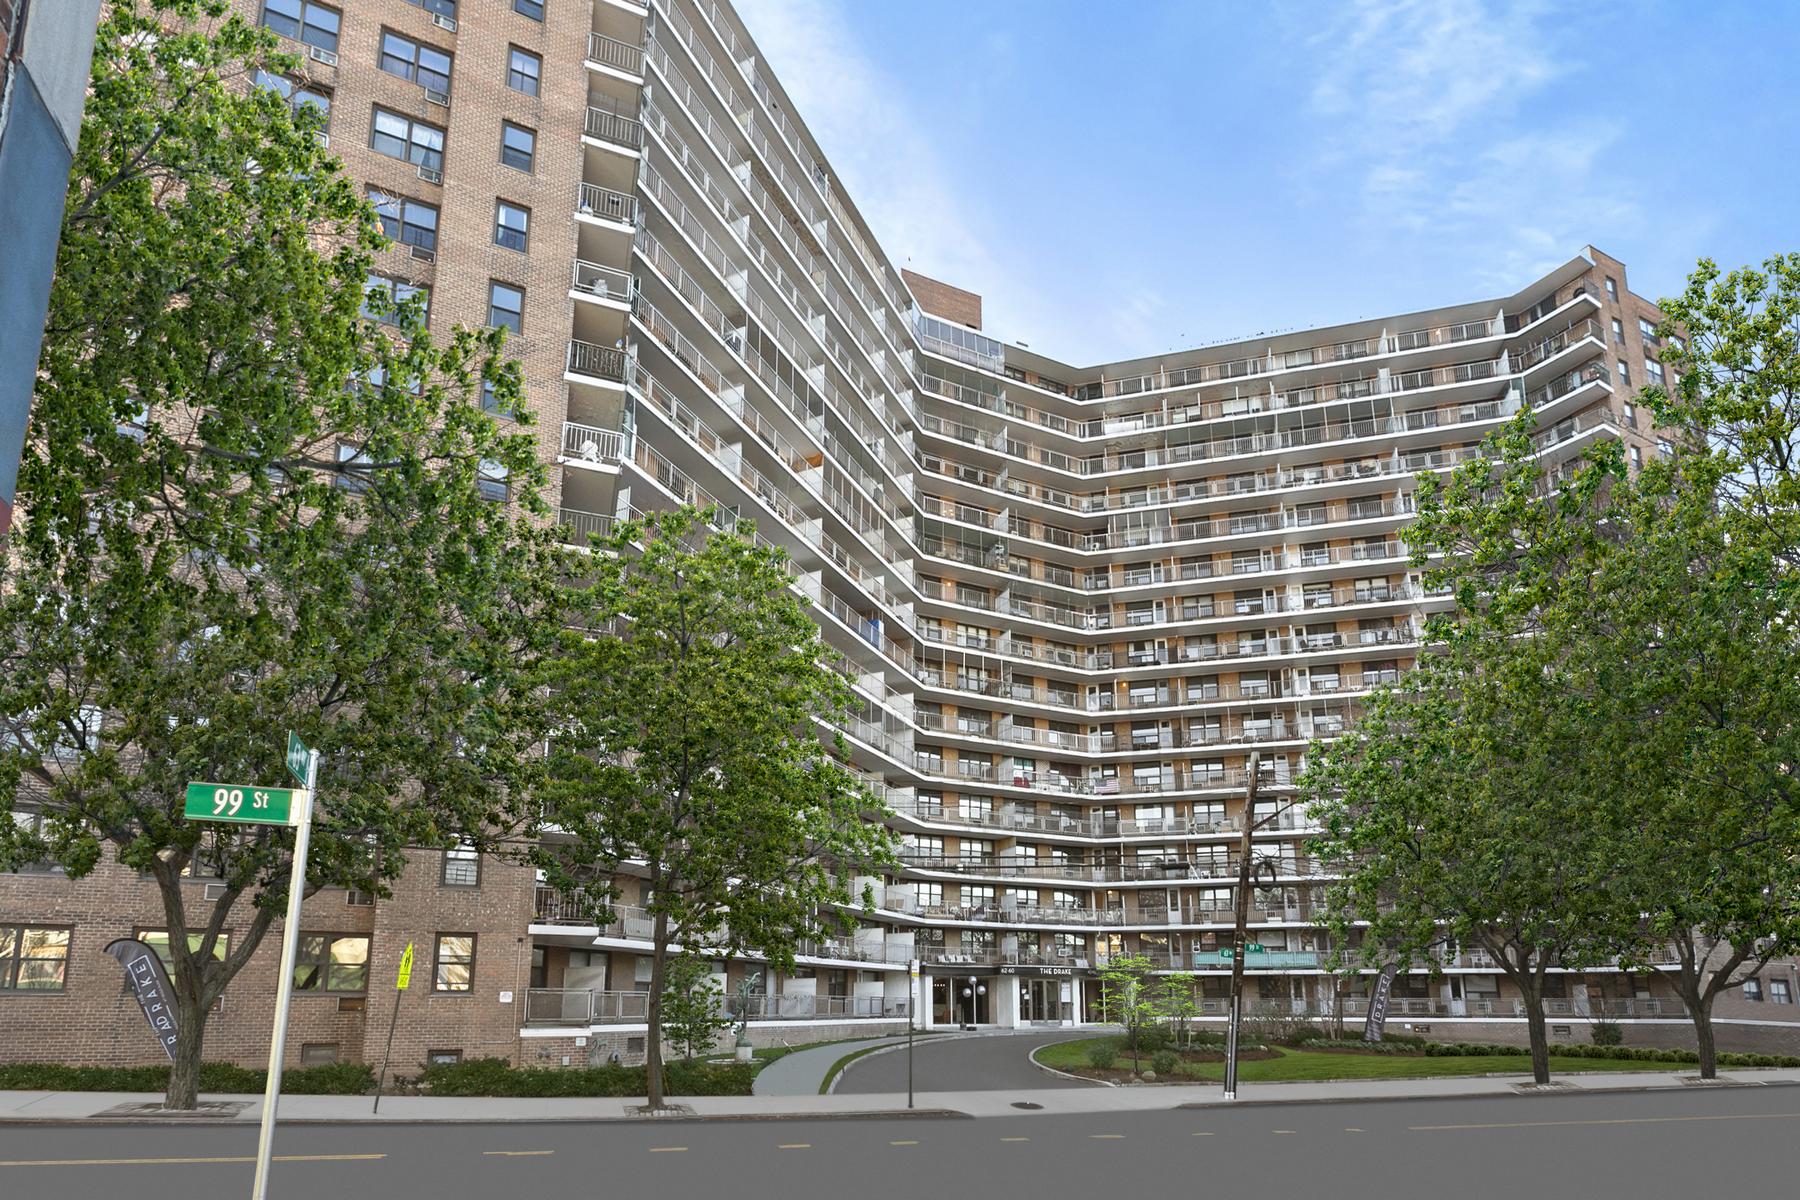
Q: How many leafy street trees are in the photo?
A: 4